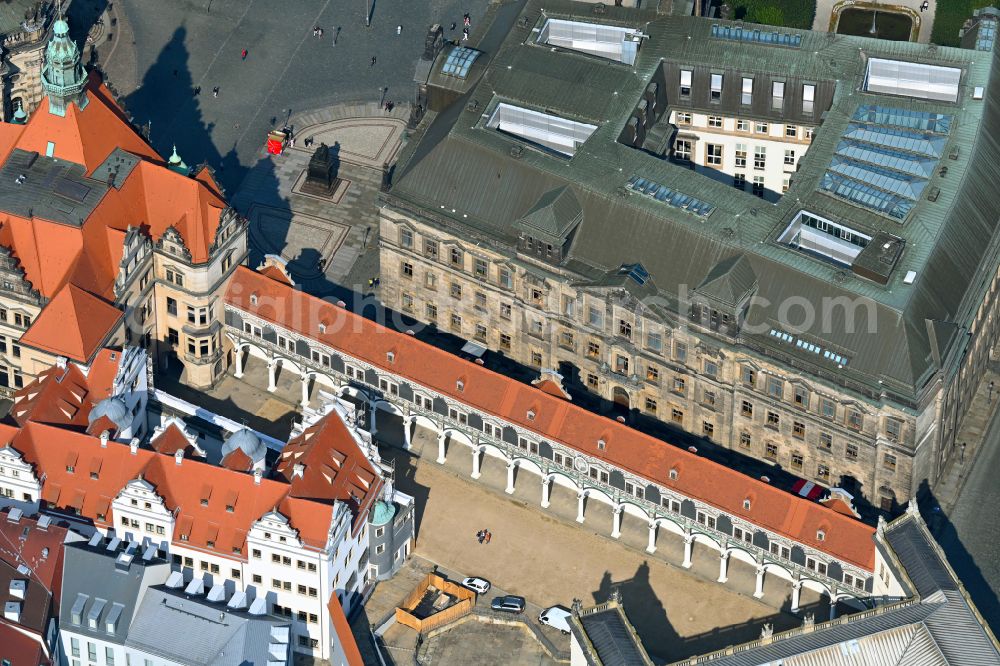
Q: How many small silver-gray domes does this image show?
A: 2